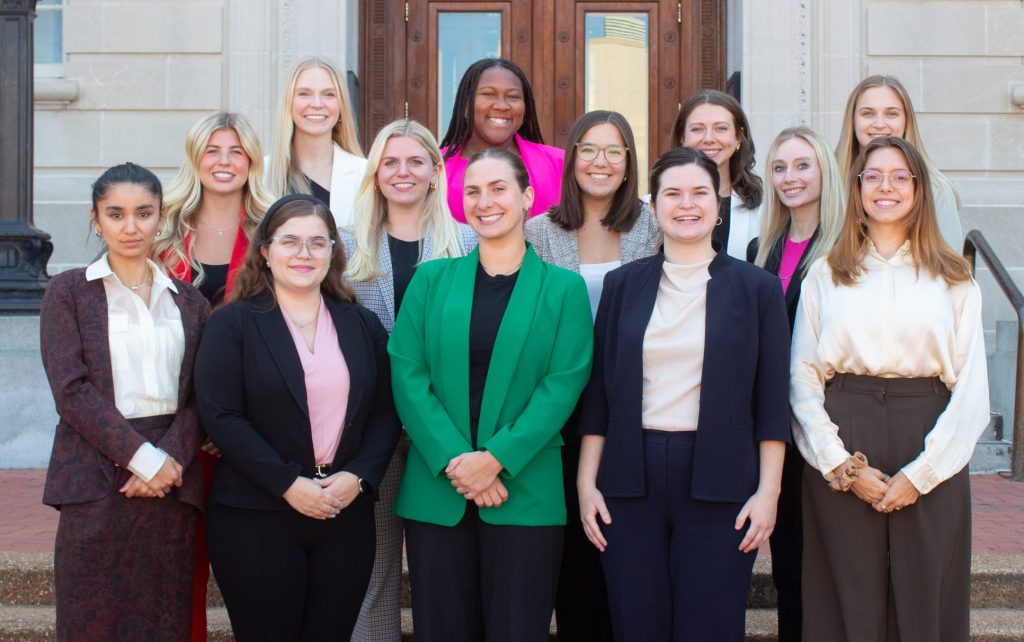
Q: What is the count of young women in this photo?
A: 13